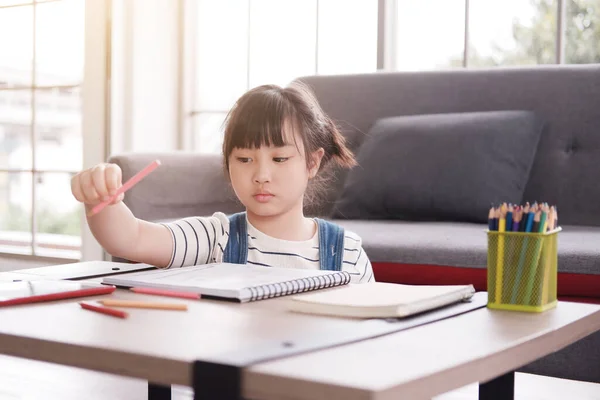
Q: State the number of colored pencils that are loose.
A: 4